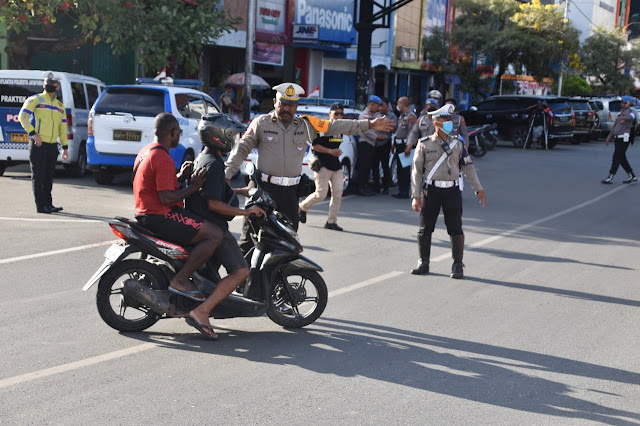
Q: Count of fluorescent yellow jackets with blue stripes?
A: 1